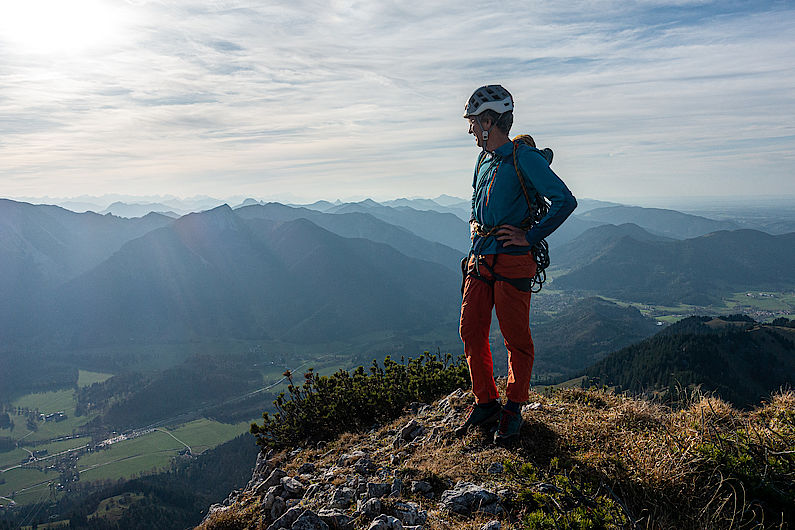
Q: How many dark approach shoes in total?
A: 2